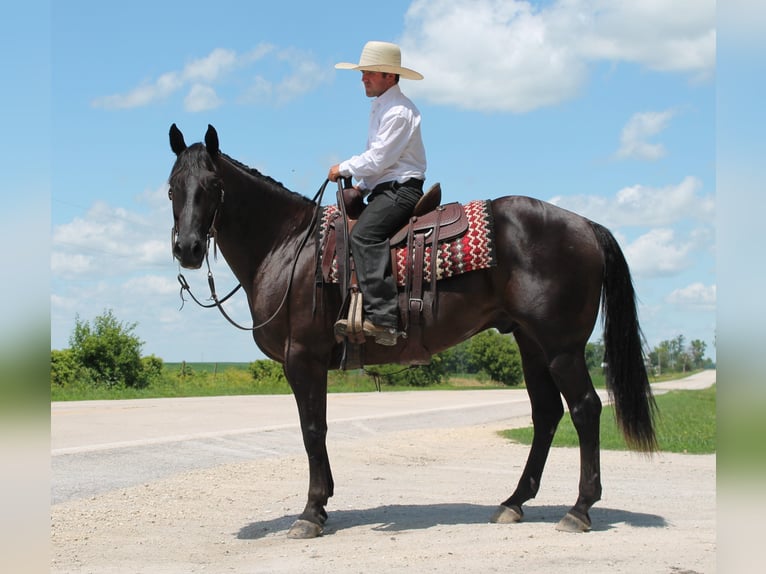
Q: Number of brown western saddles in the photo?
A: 1